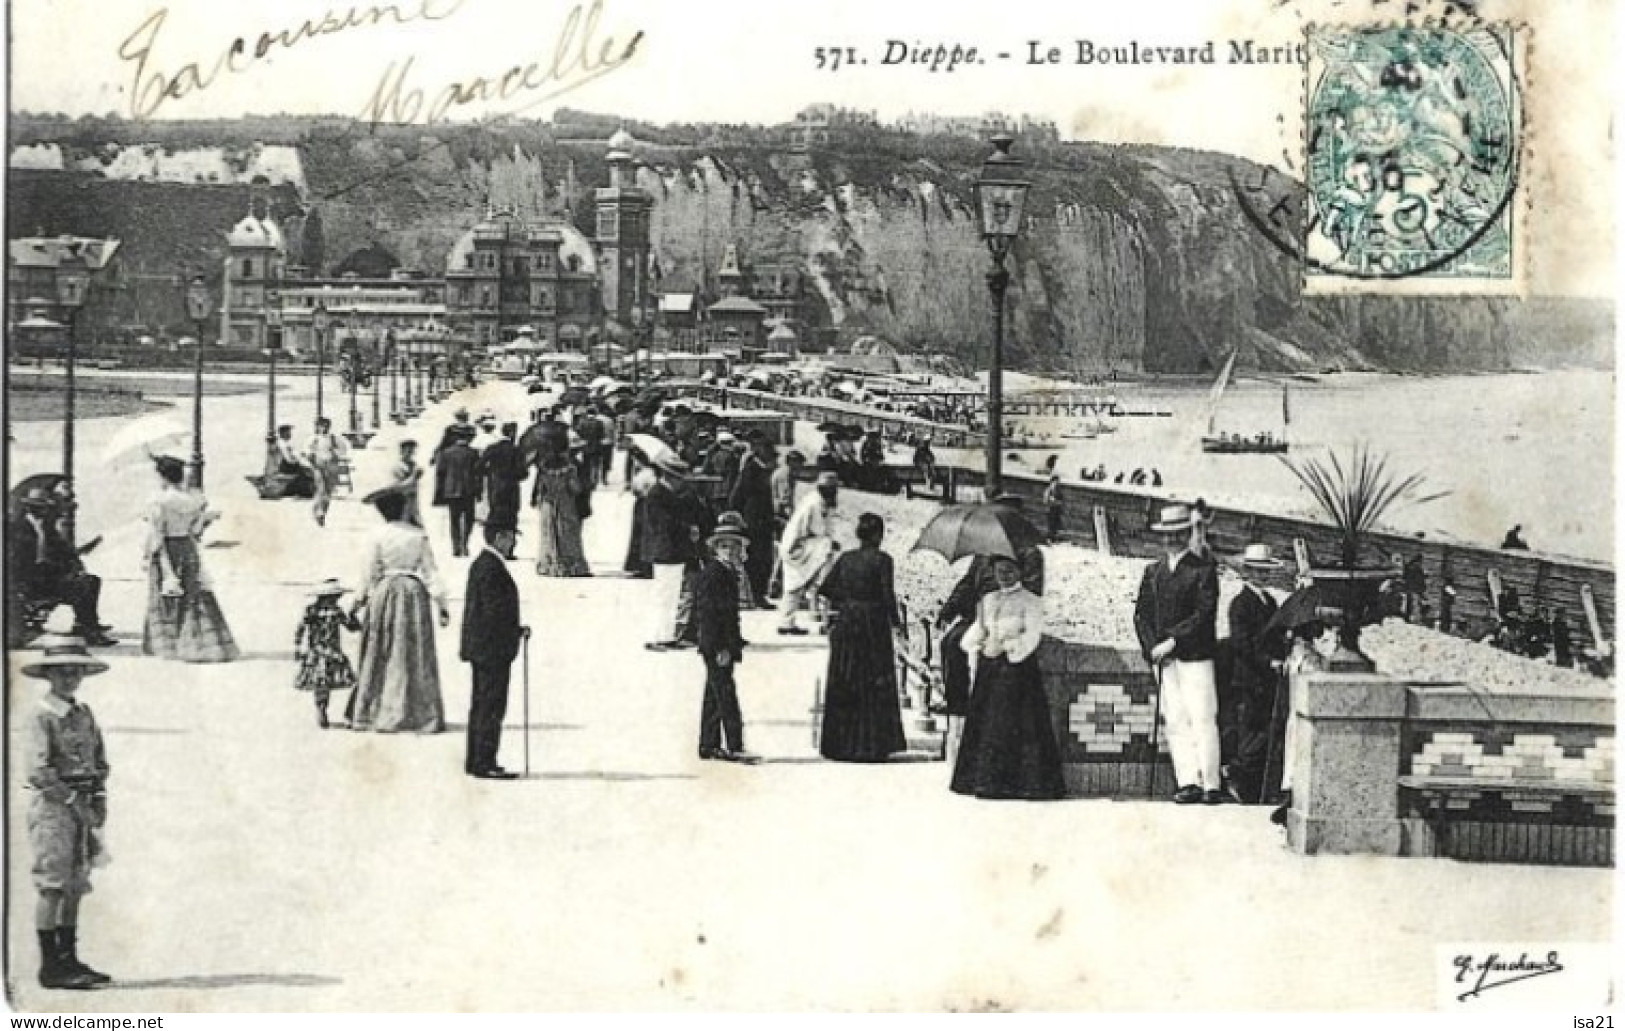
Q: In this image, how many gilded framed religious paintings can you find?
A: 0